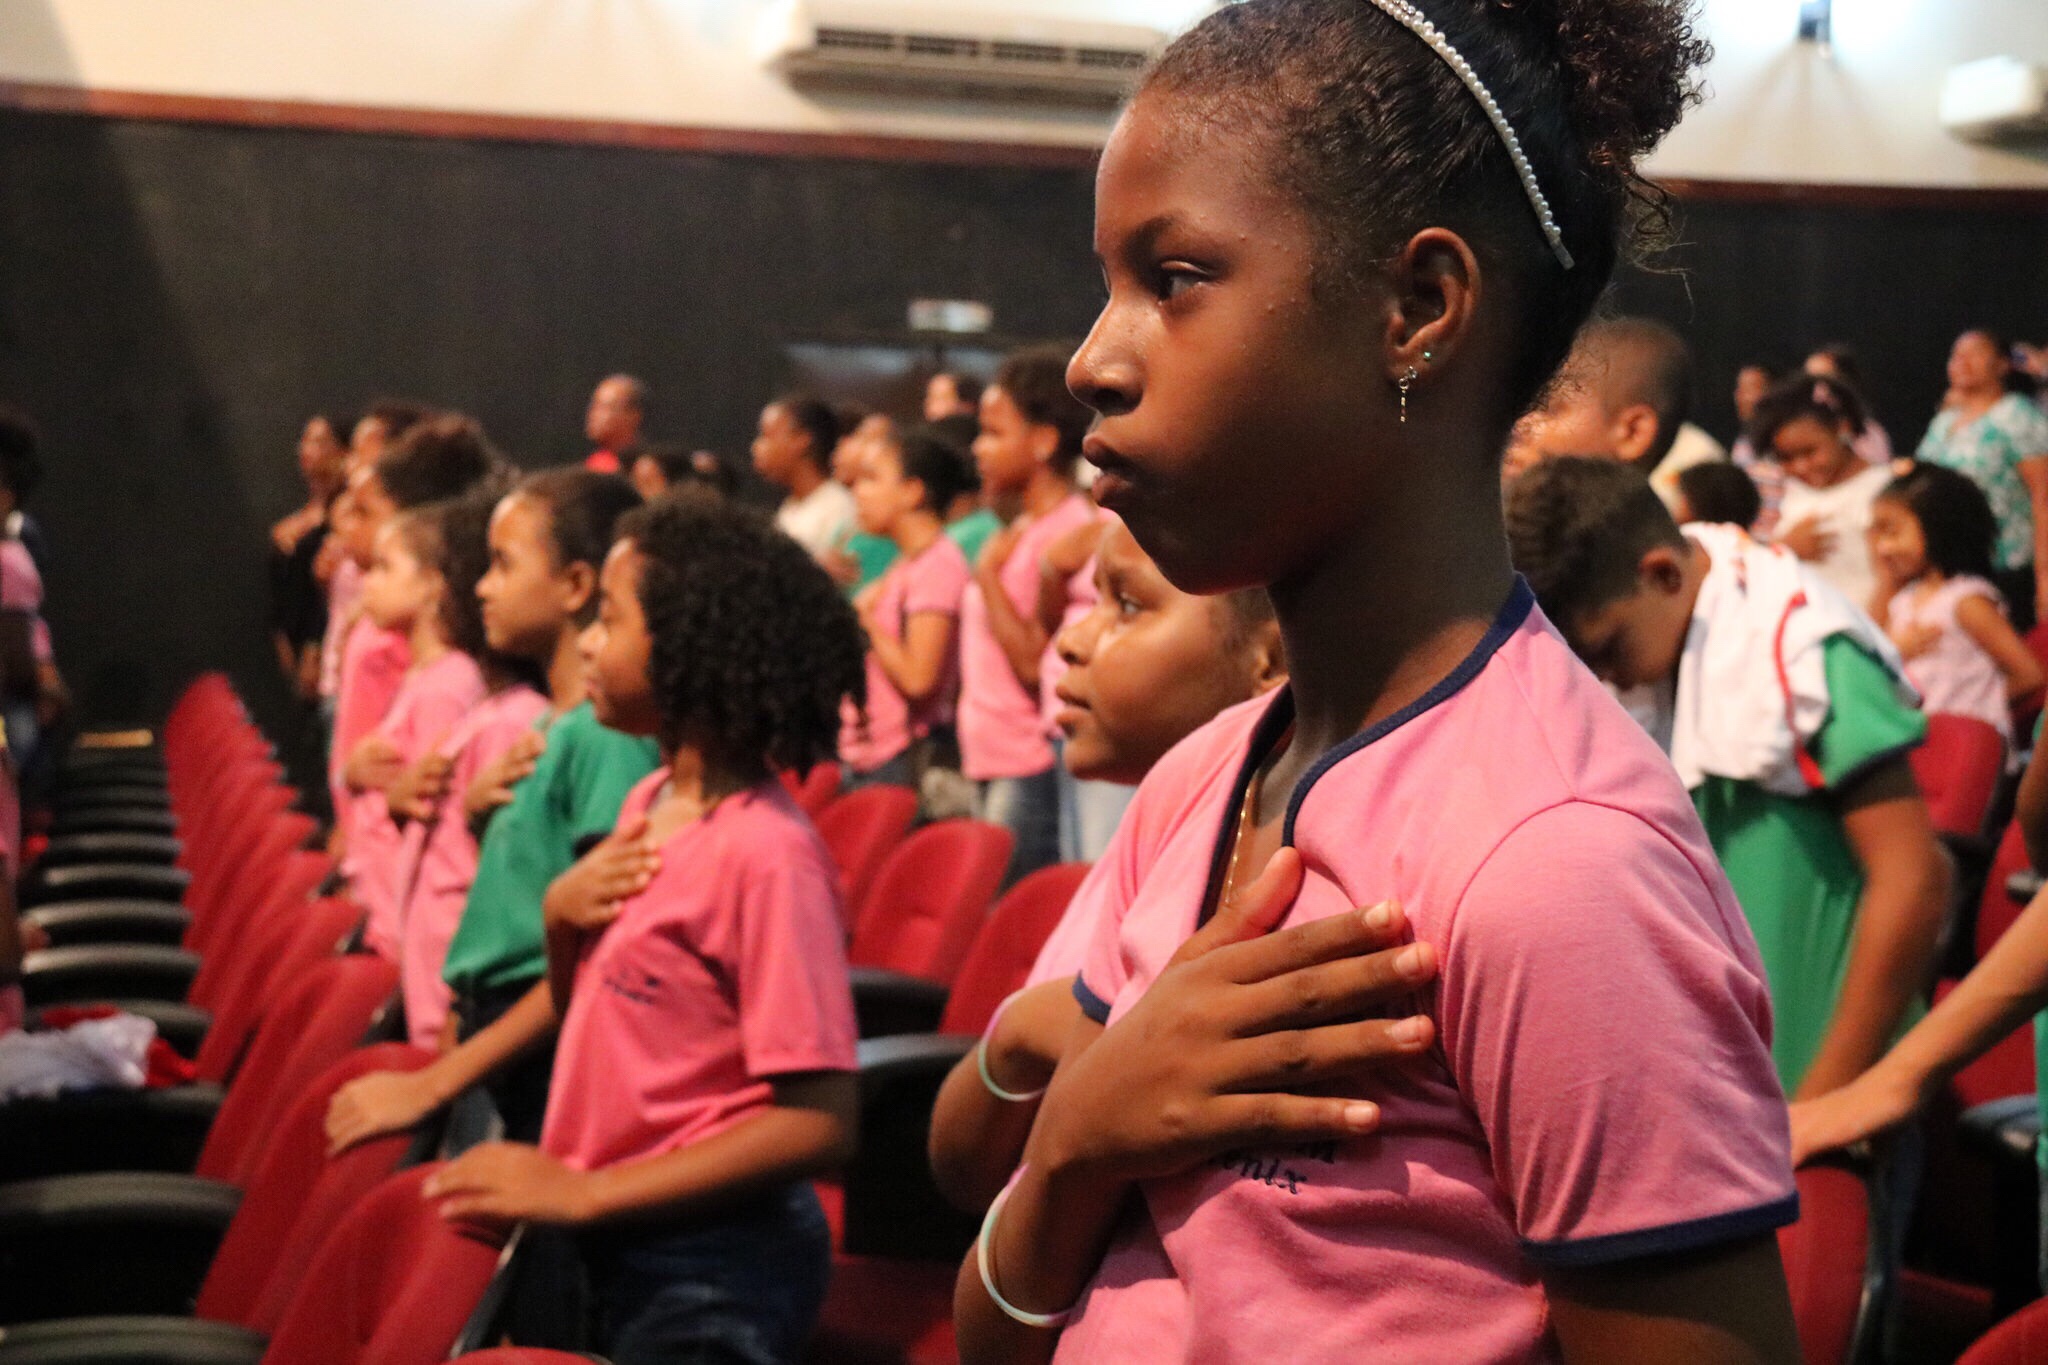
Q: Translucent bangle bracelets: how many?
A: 2